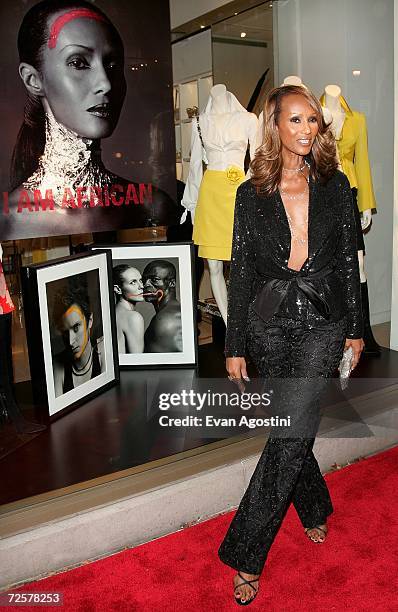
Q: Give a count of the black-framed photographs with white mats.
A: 2